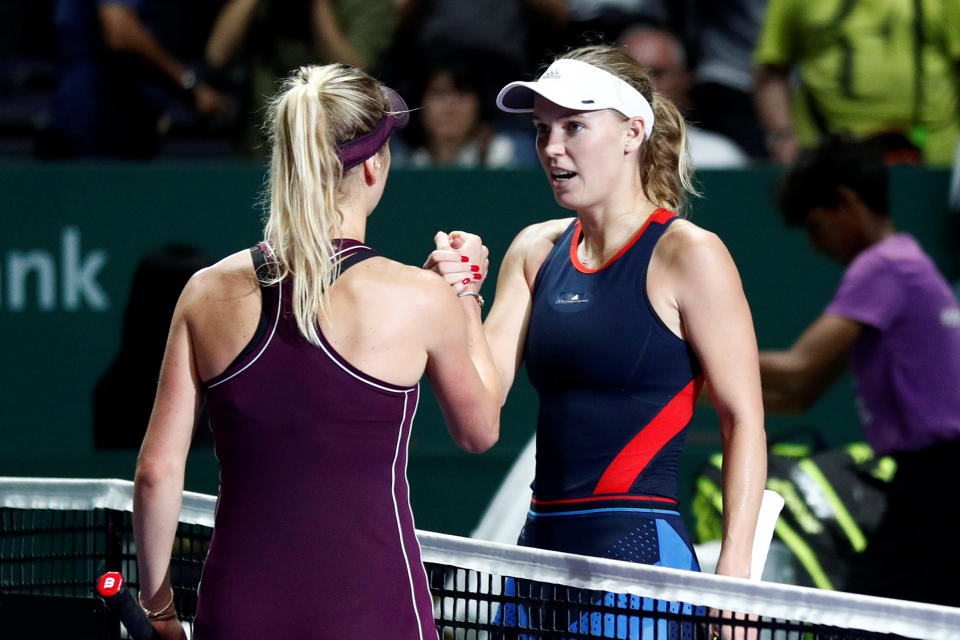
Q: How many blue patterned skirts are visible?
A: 1